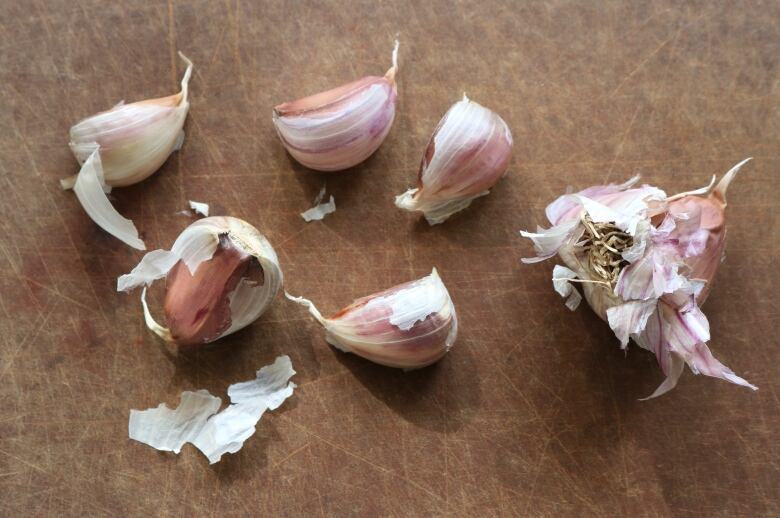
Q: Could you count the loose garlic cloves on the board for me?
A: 5